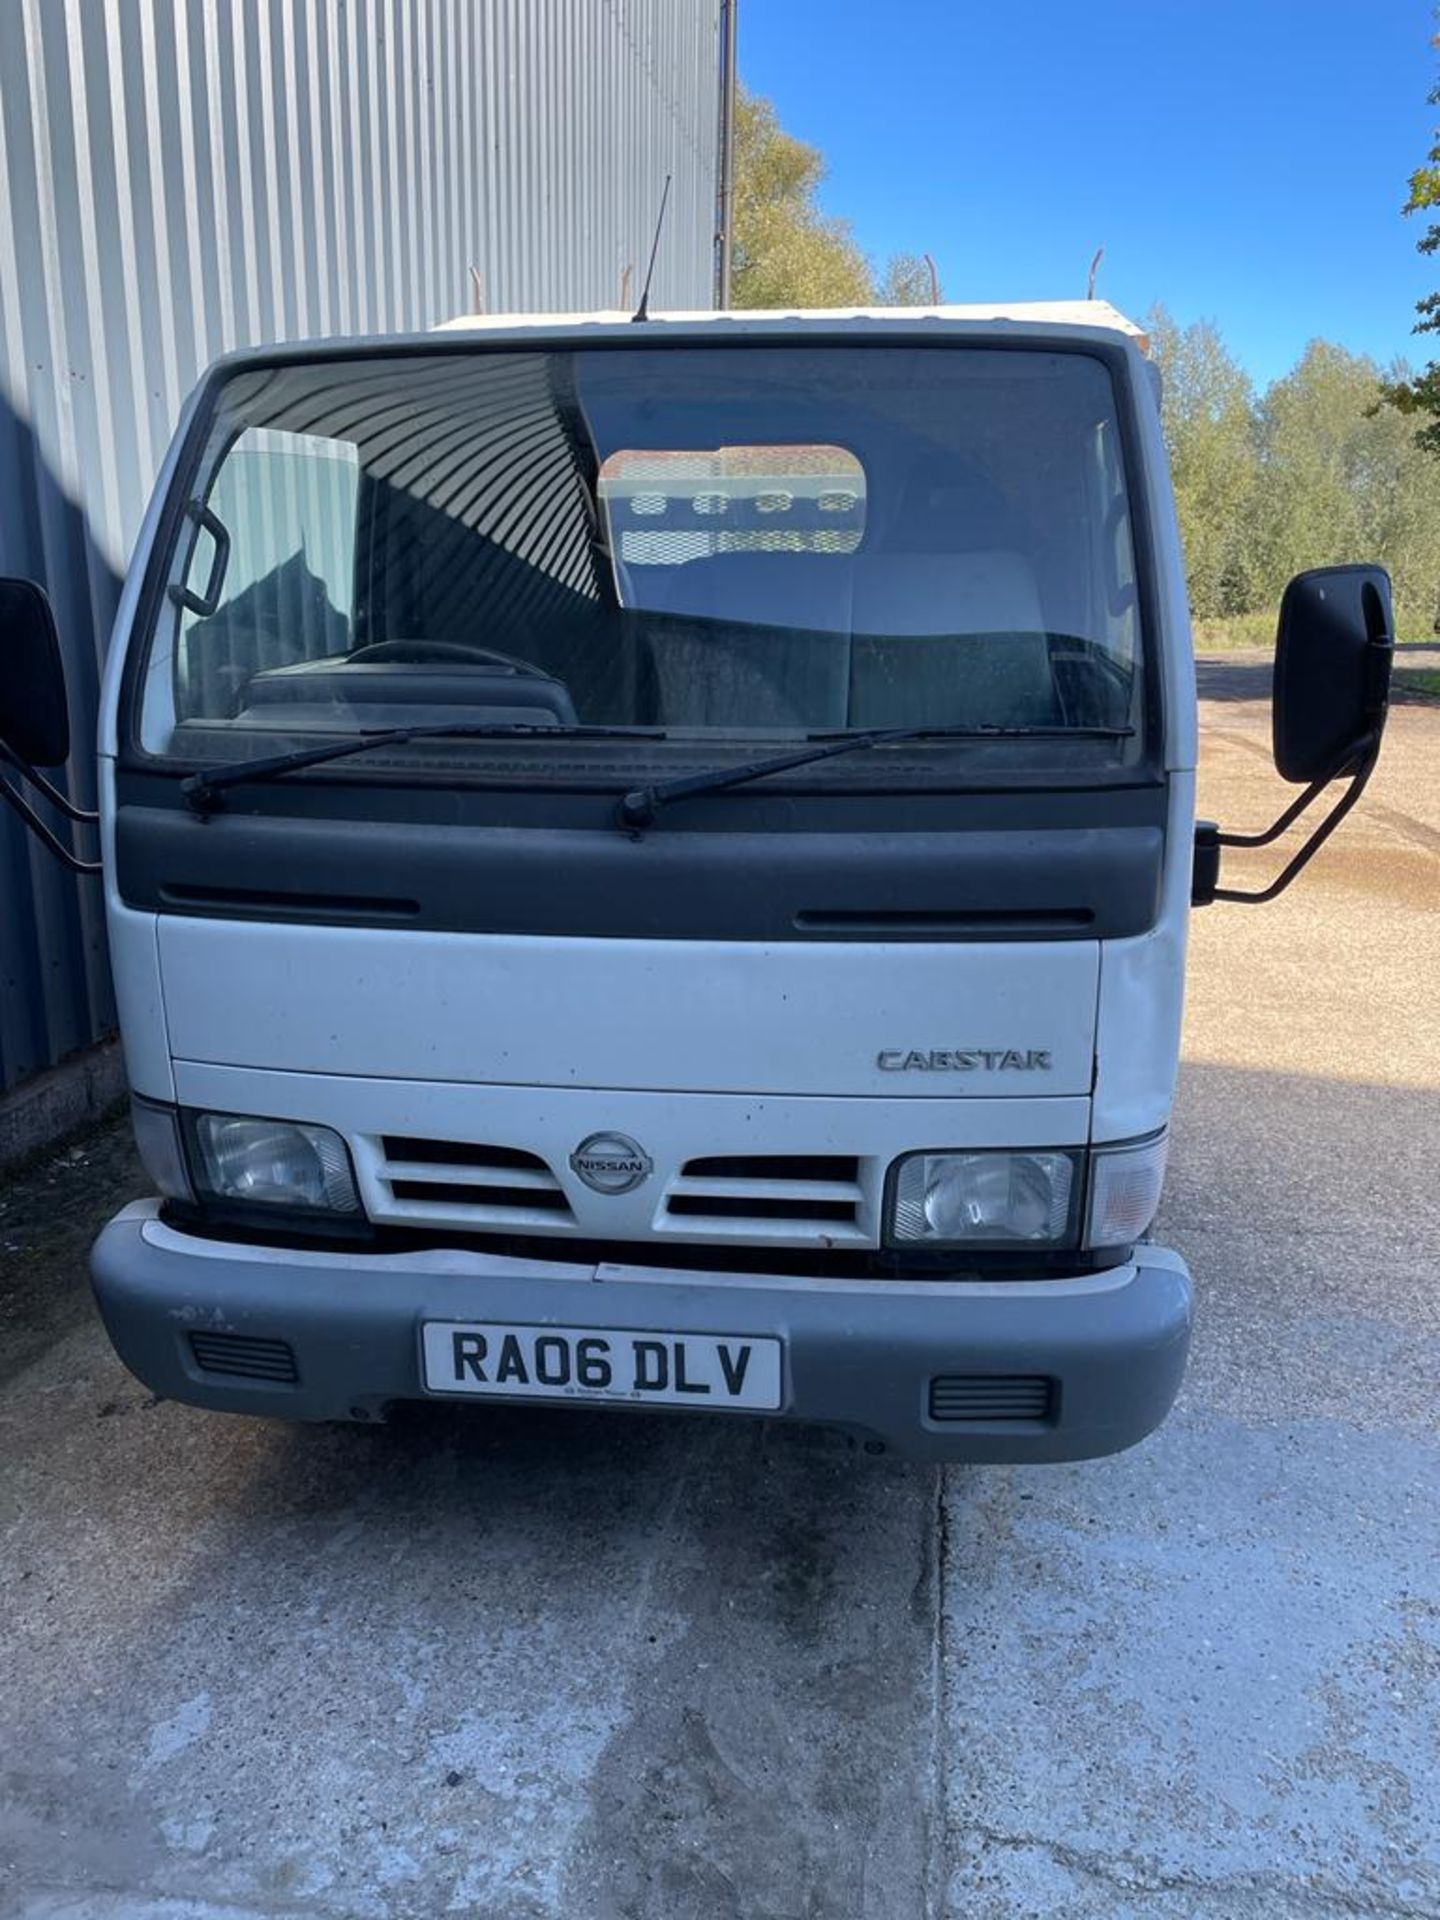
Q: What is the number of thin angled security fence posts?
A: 4